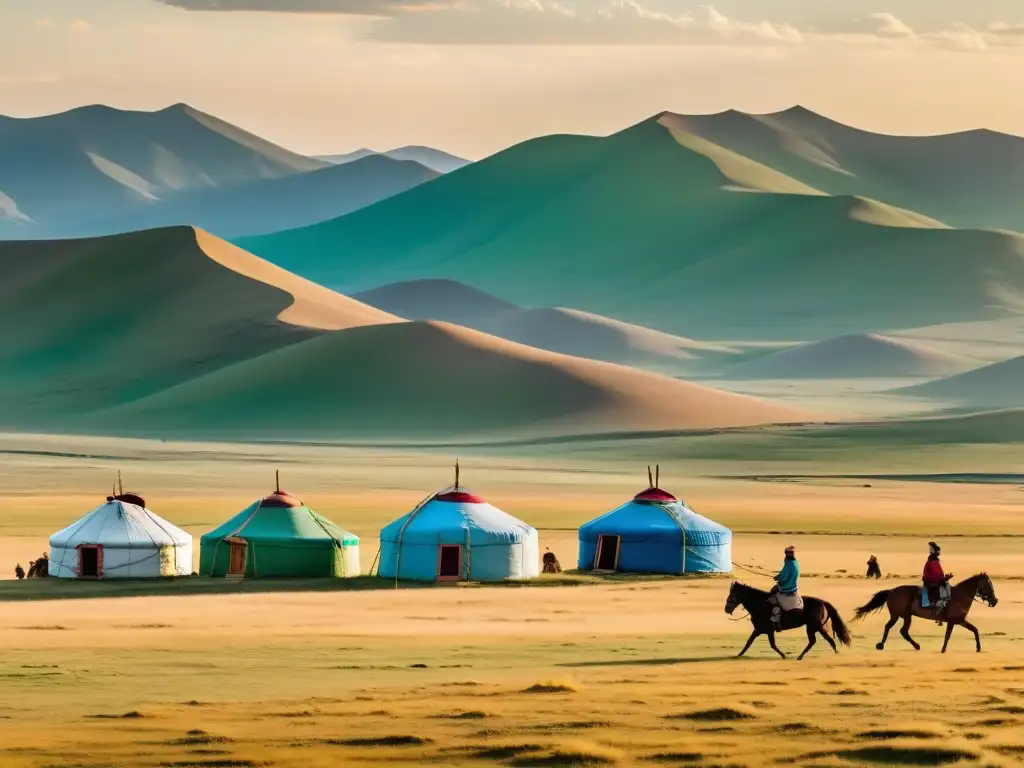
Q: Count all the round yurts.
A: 4